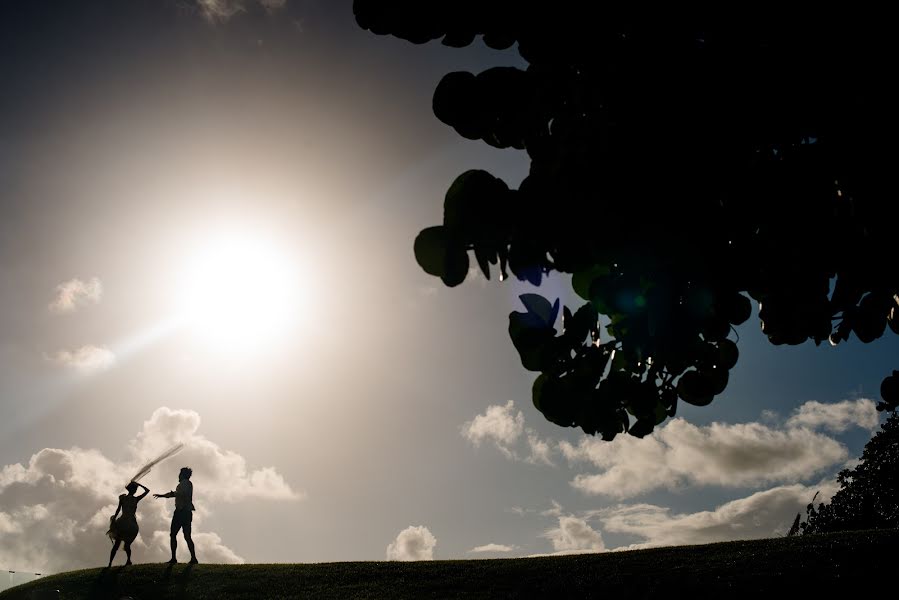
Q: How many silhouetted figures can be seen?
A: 2